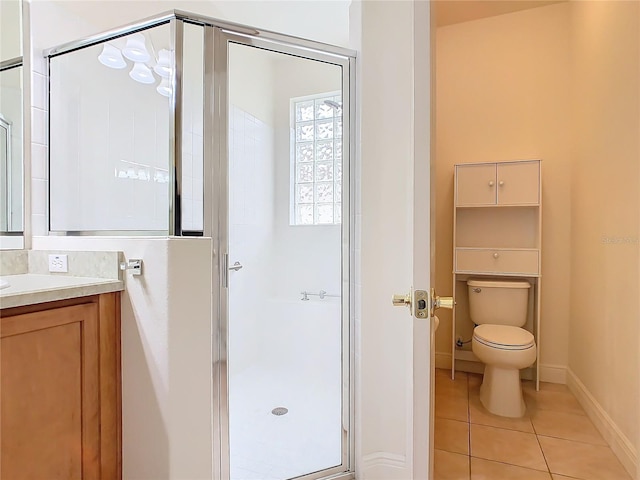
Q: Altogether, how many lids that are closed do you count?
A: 1